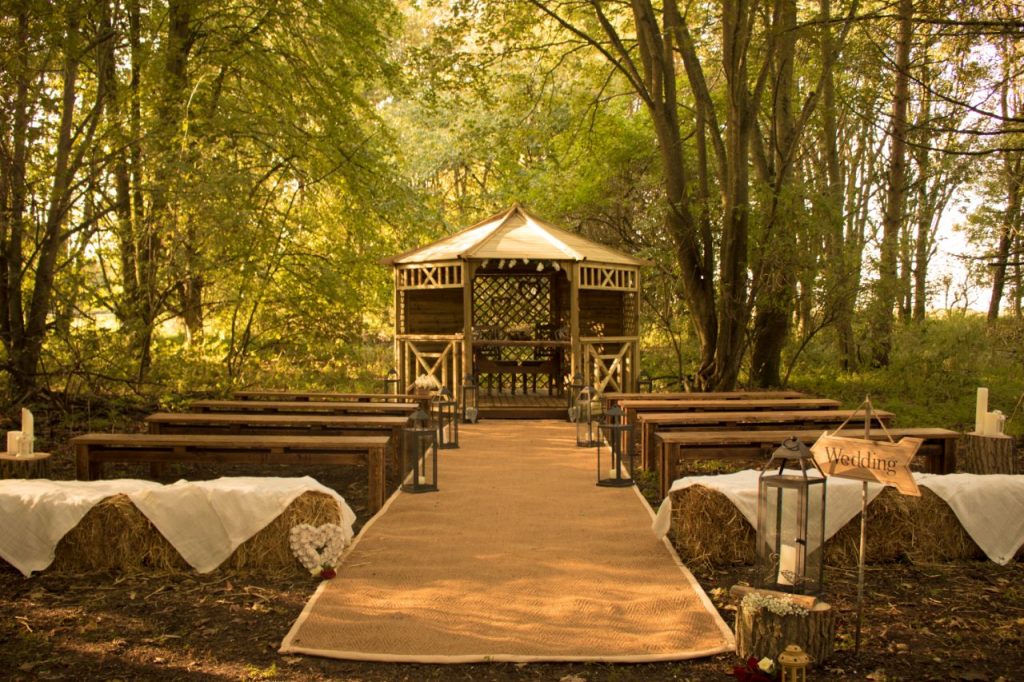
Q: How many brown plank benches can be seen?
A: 8